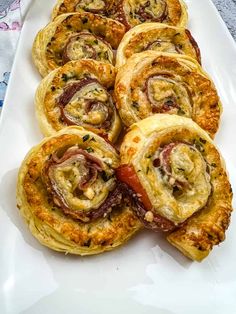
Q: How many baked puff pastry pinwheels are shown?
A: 8